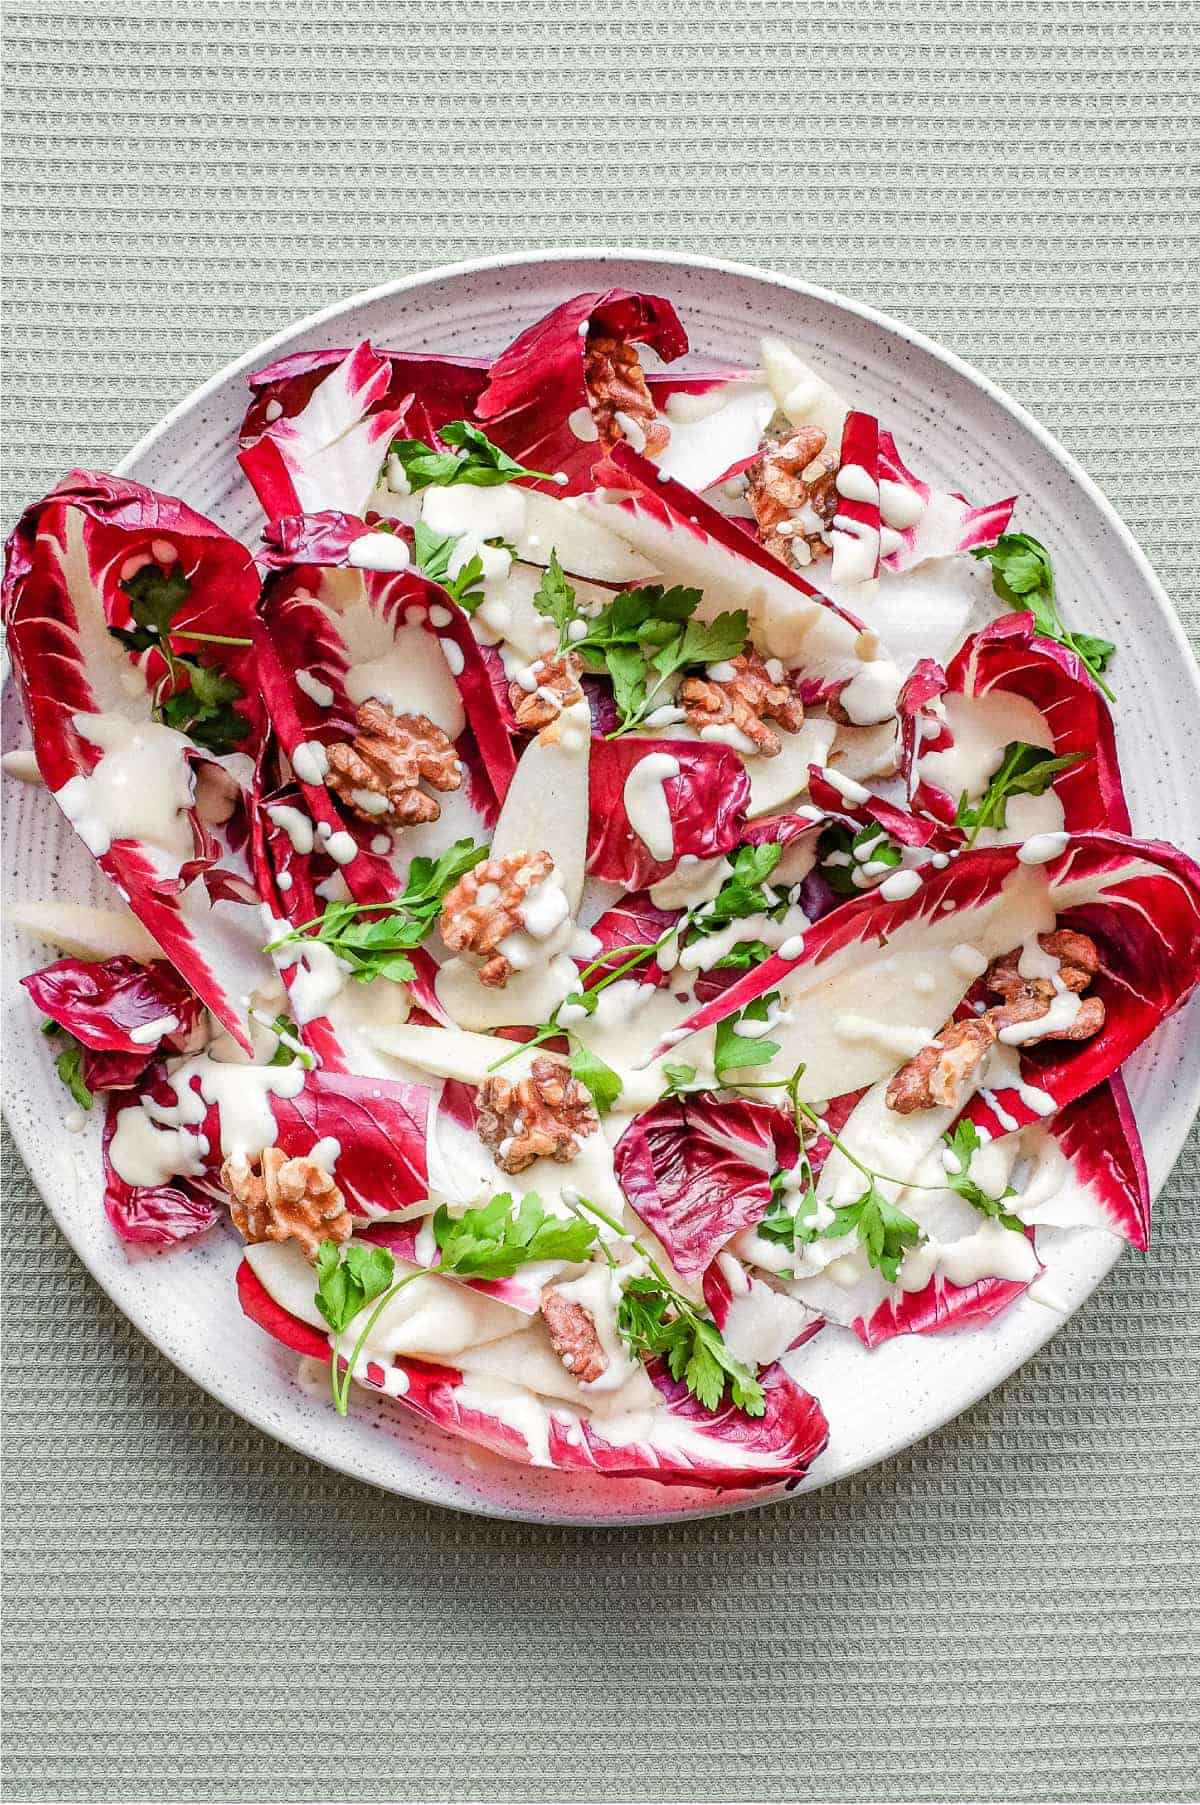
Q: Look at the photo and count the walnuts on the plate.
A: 11